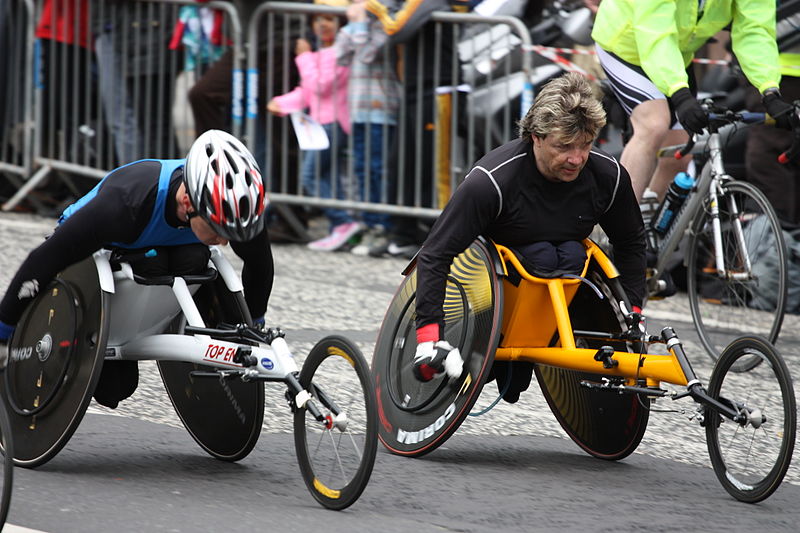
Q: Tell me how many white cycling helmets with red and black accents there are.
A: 1